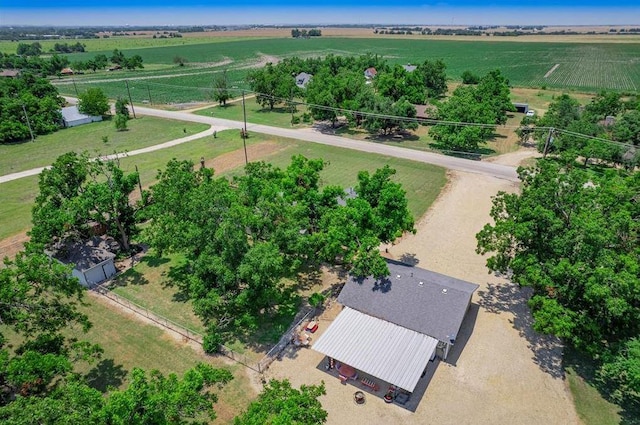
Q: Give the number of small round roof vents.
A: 3